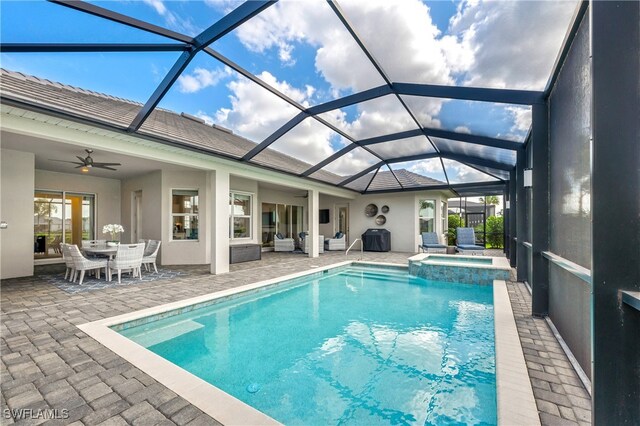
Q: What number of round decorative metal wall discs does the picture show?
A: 3